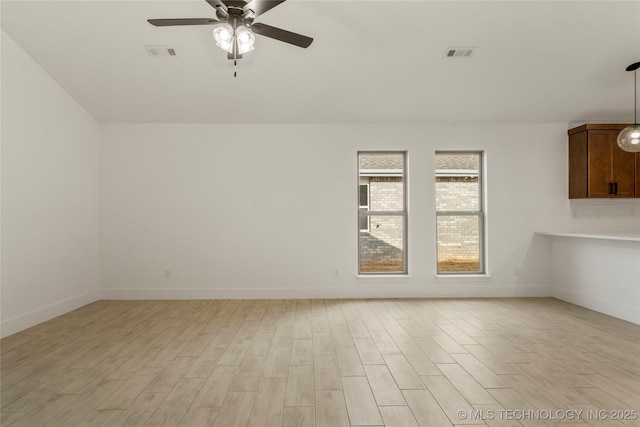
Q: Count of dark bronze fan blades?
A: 5